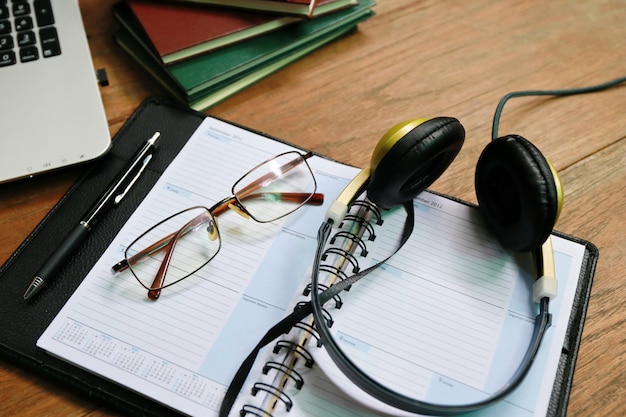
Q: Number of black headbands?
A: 1